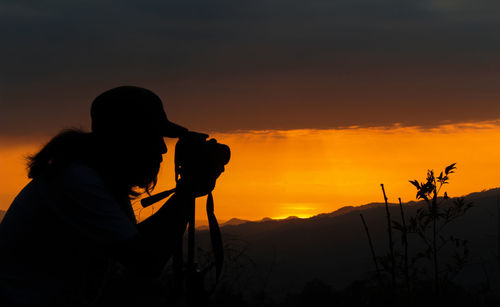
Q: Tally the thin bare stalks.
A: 3